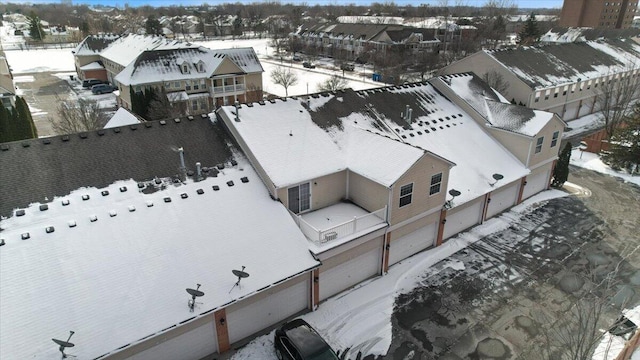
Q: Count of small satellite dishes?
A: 5